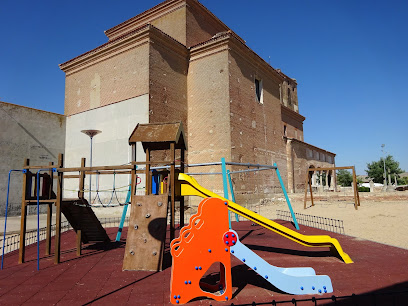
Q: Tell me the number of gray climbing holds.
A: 7